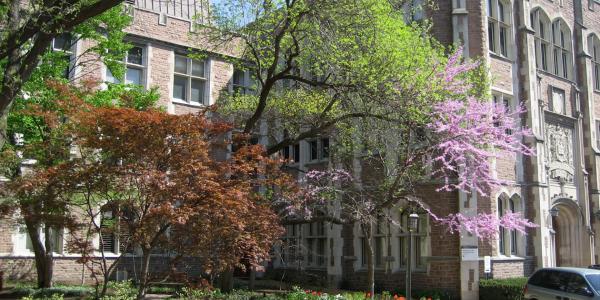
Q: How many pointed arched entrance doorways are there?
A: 1